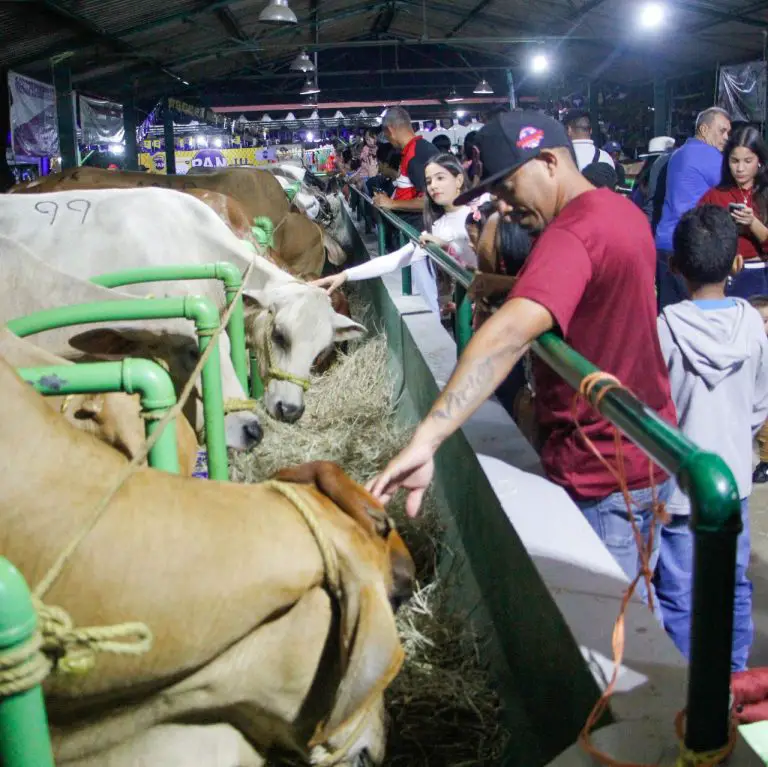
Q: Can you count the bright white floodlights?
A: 2